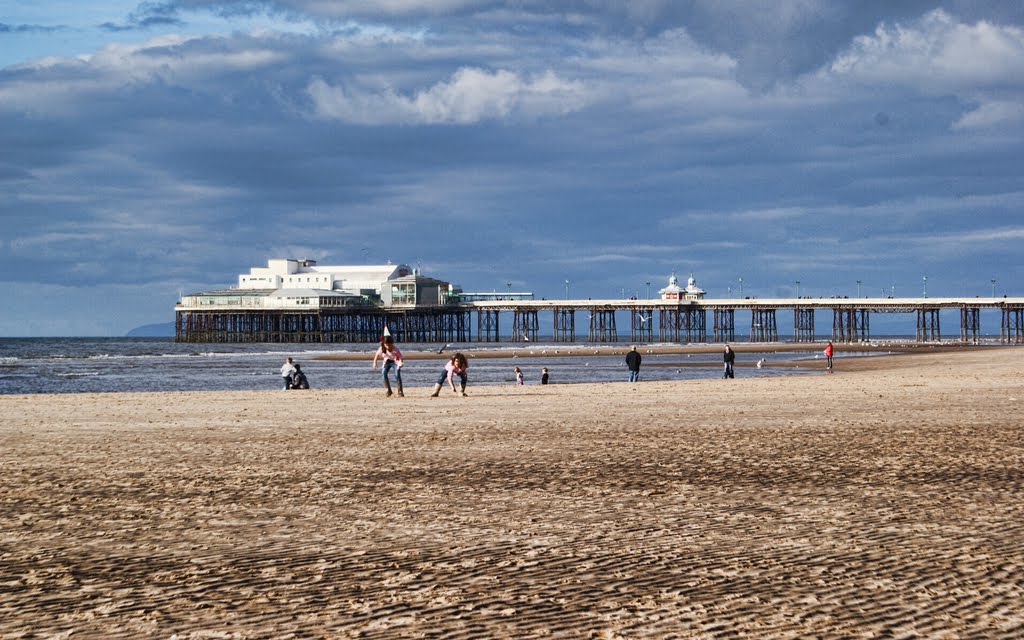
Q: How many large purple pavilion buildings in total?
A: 0